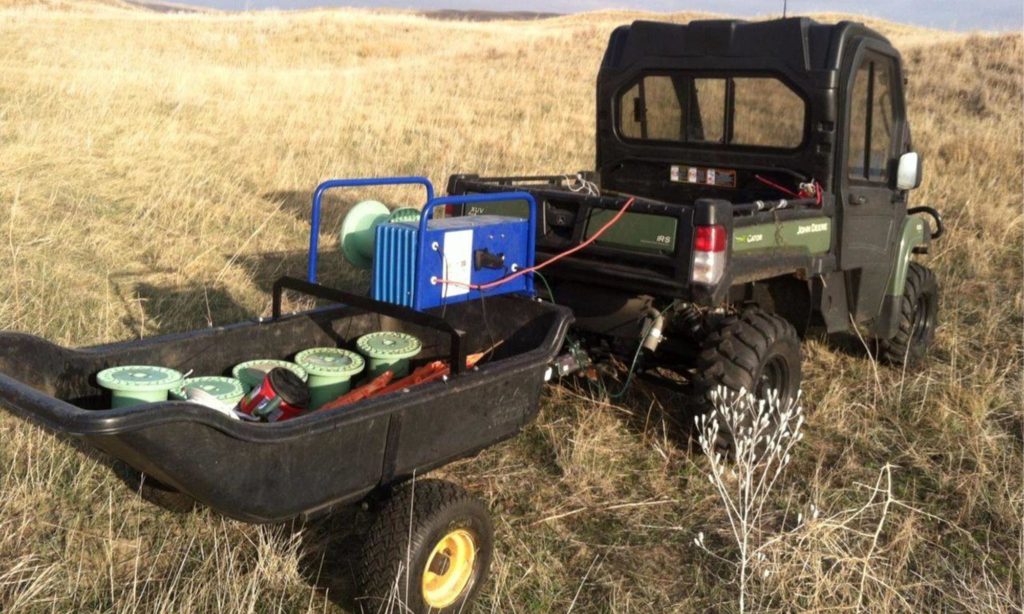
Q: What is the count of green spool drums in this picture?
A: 6